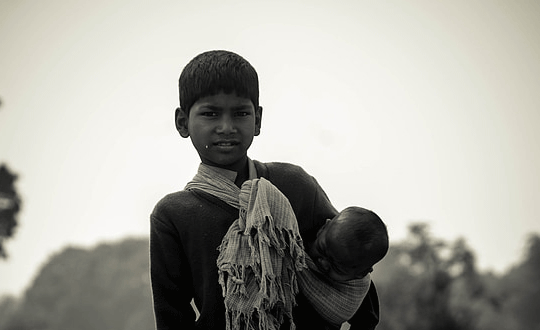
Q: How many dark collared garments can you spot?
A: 1